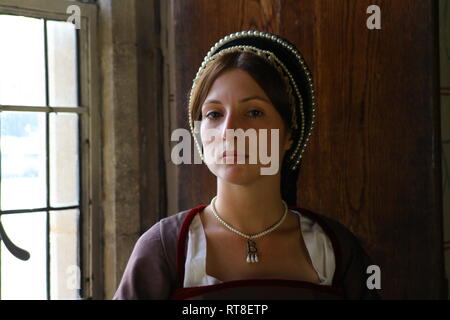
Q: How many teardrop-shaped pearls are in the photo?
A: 3